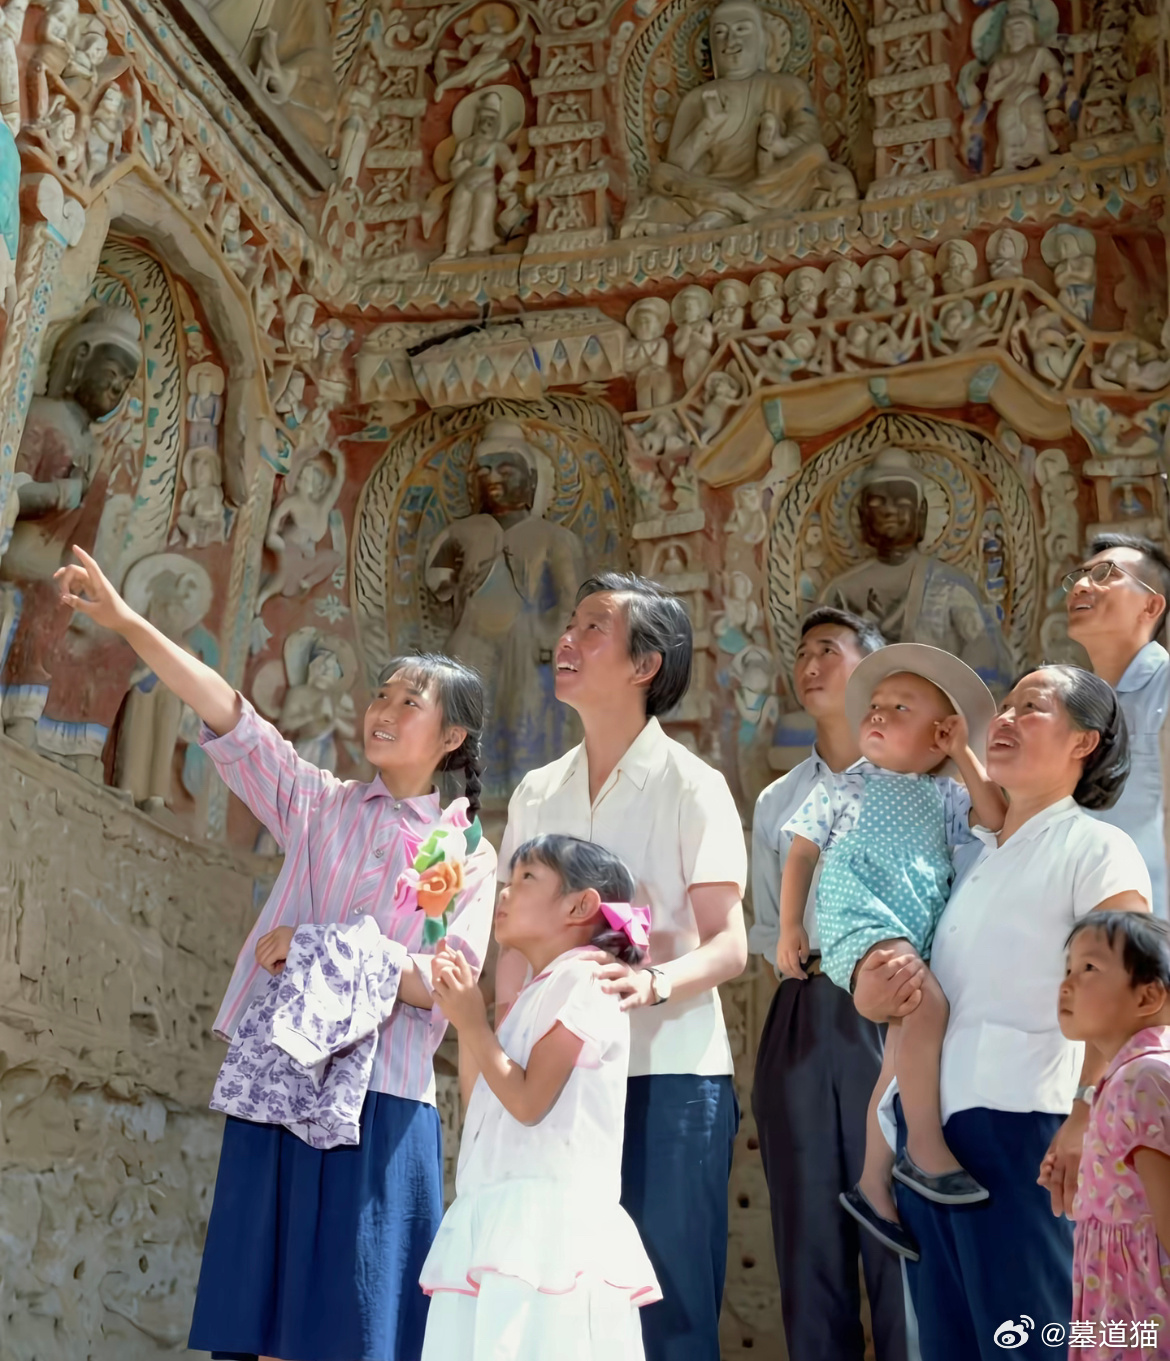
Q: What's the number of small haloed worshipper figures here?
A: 11